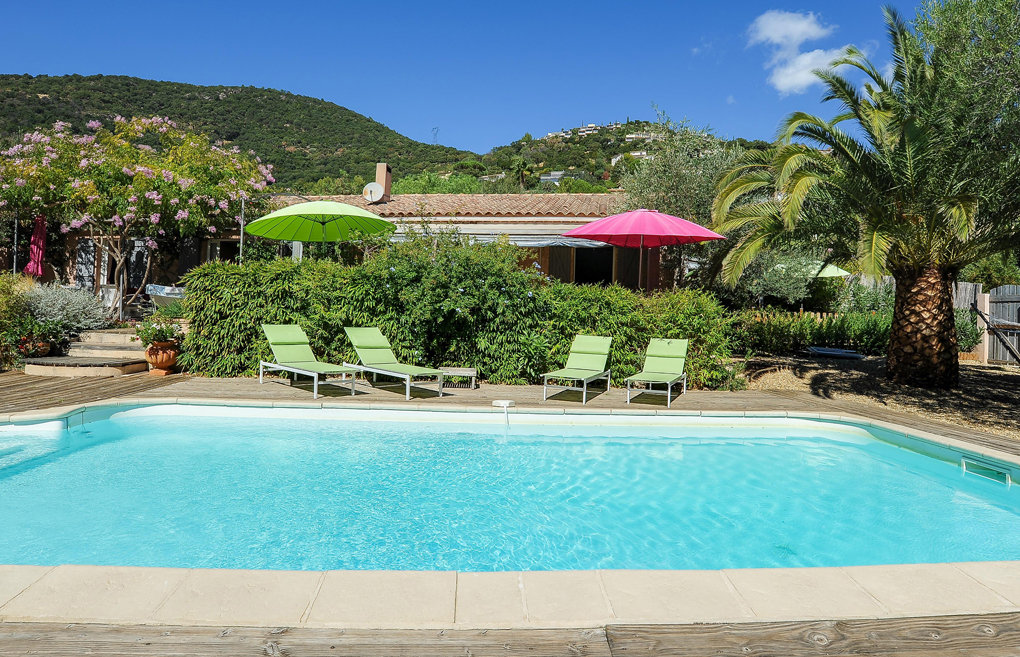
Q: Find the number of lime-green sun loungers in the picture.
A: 4